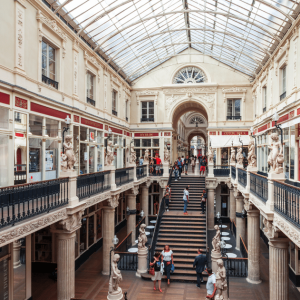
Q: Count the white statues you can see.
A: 14